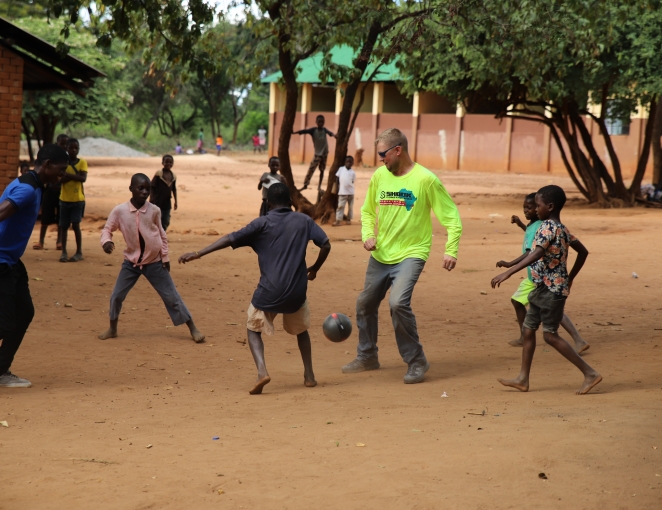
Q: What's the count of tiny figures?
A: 5